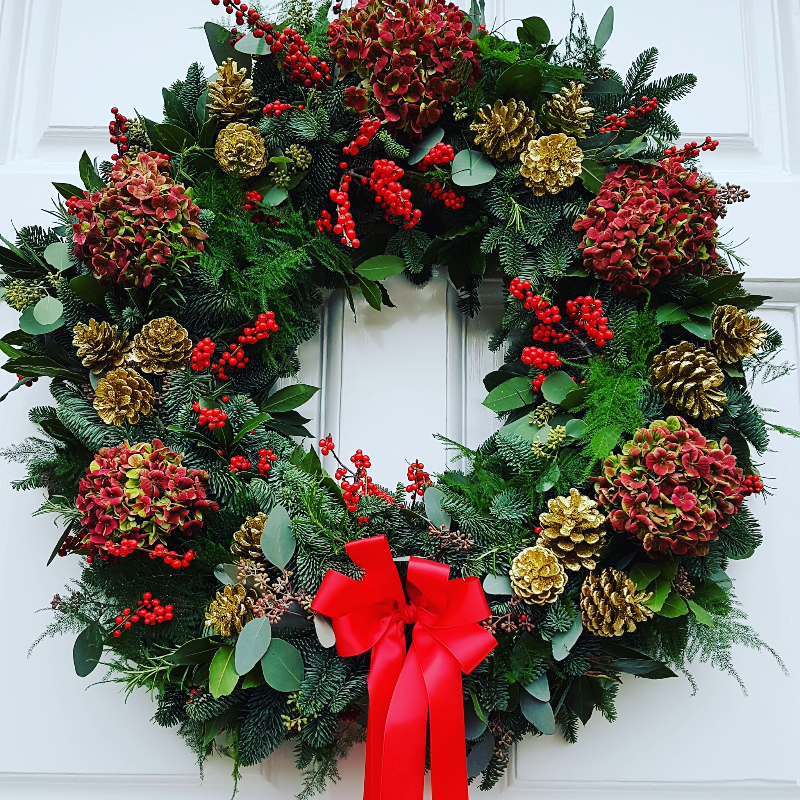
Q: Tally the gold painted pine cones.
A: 15